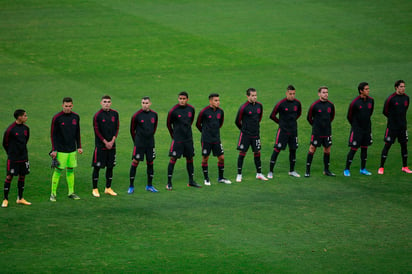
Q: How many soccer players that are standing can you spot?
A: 11